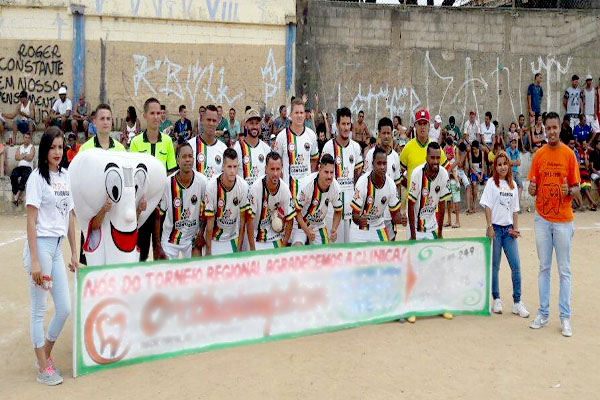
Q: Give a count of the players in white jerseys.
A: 11